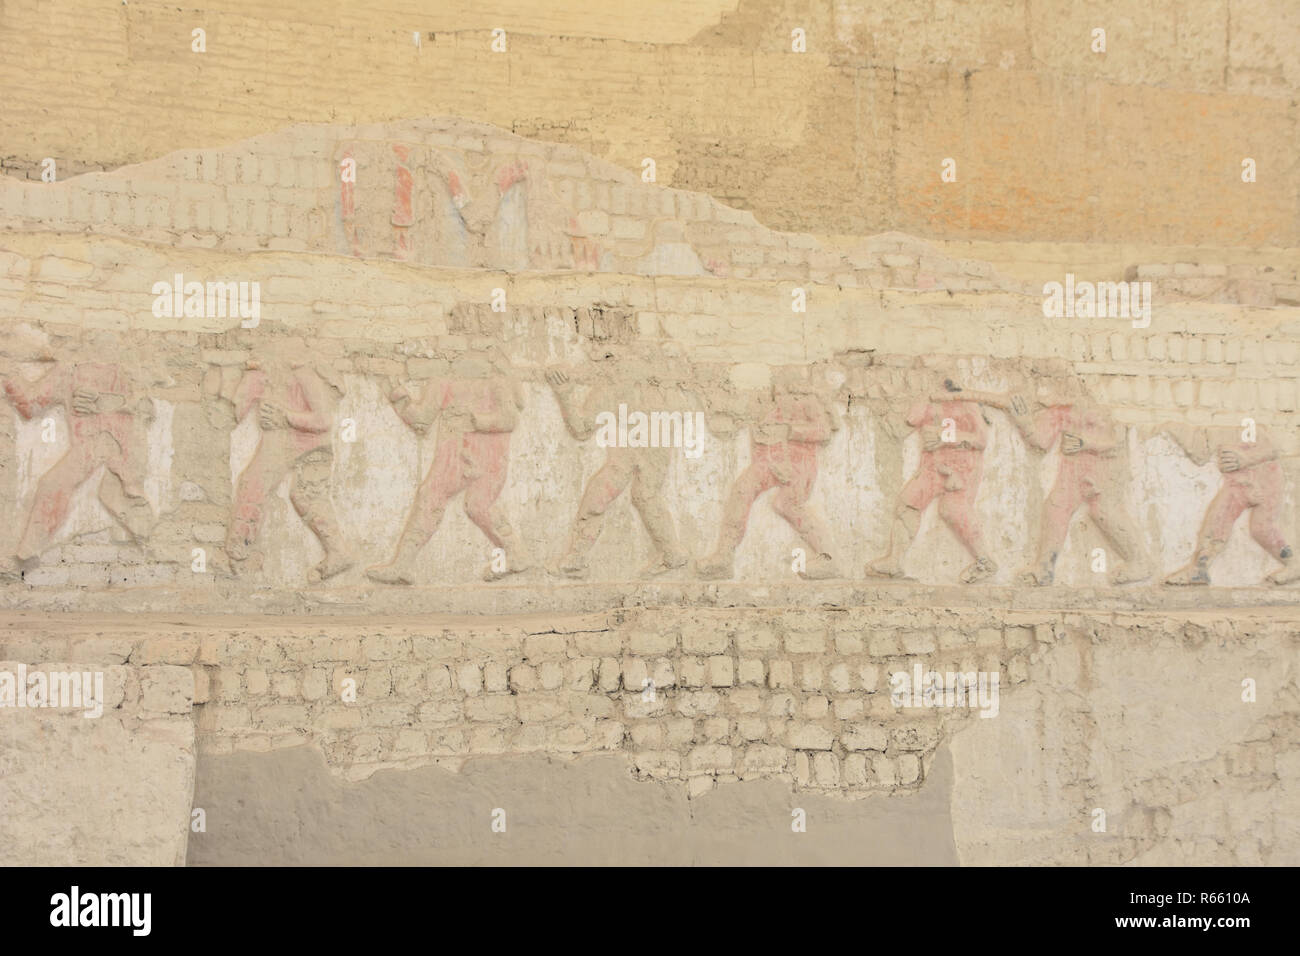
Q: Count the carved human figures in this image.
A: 8